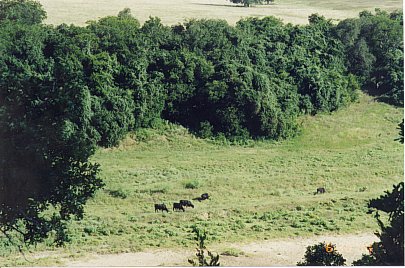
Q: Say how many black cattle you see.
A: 5